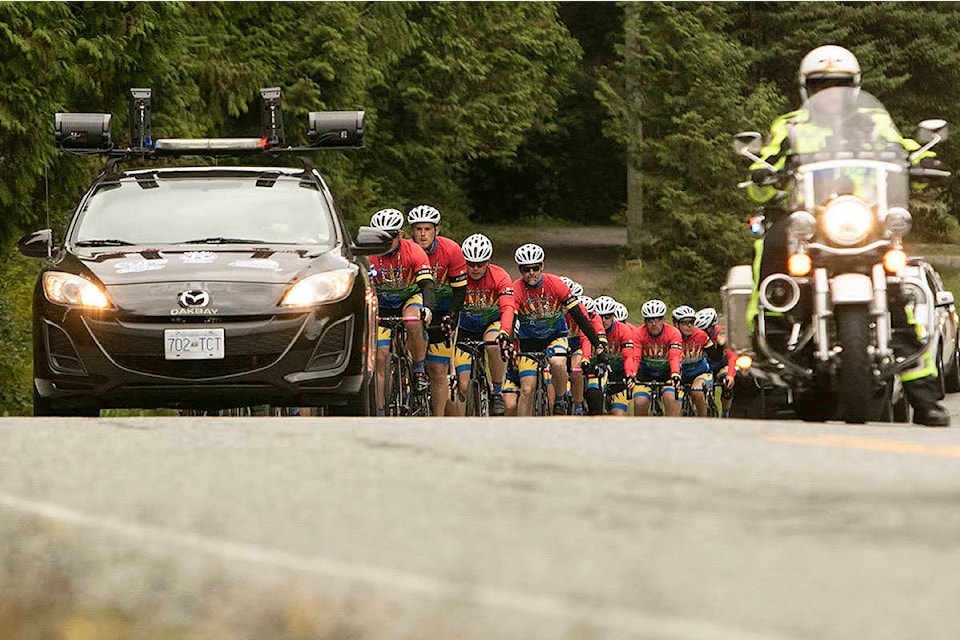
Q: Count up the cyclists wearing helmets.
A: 12